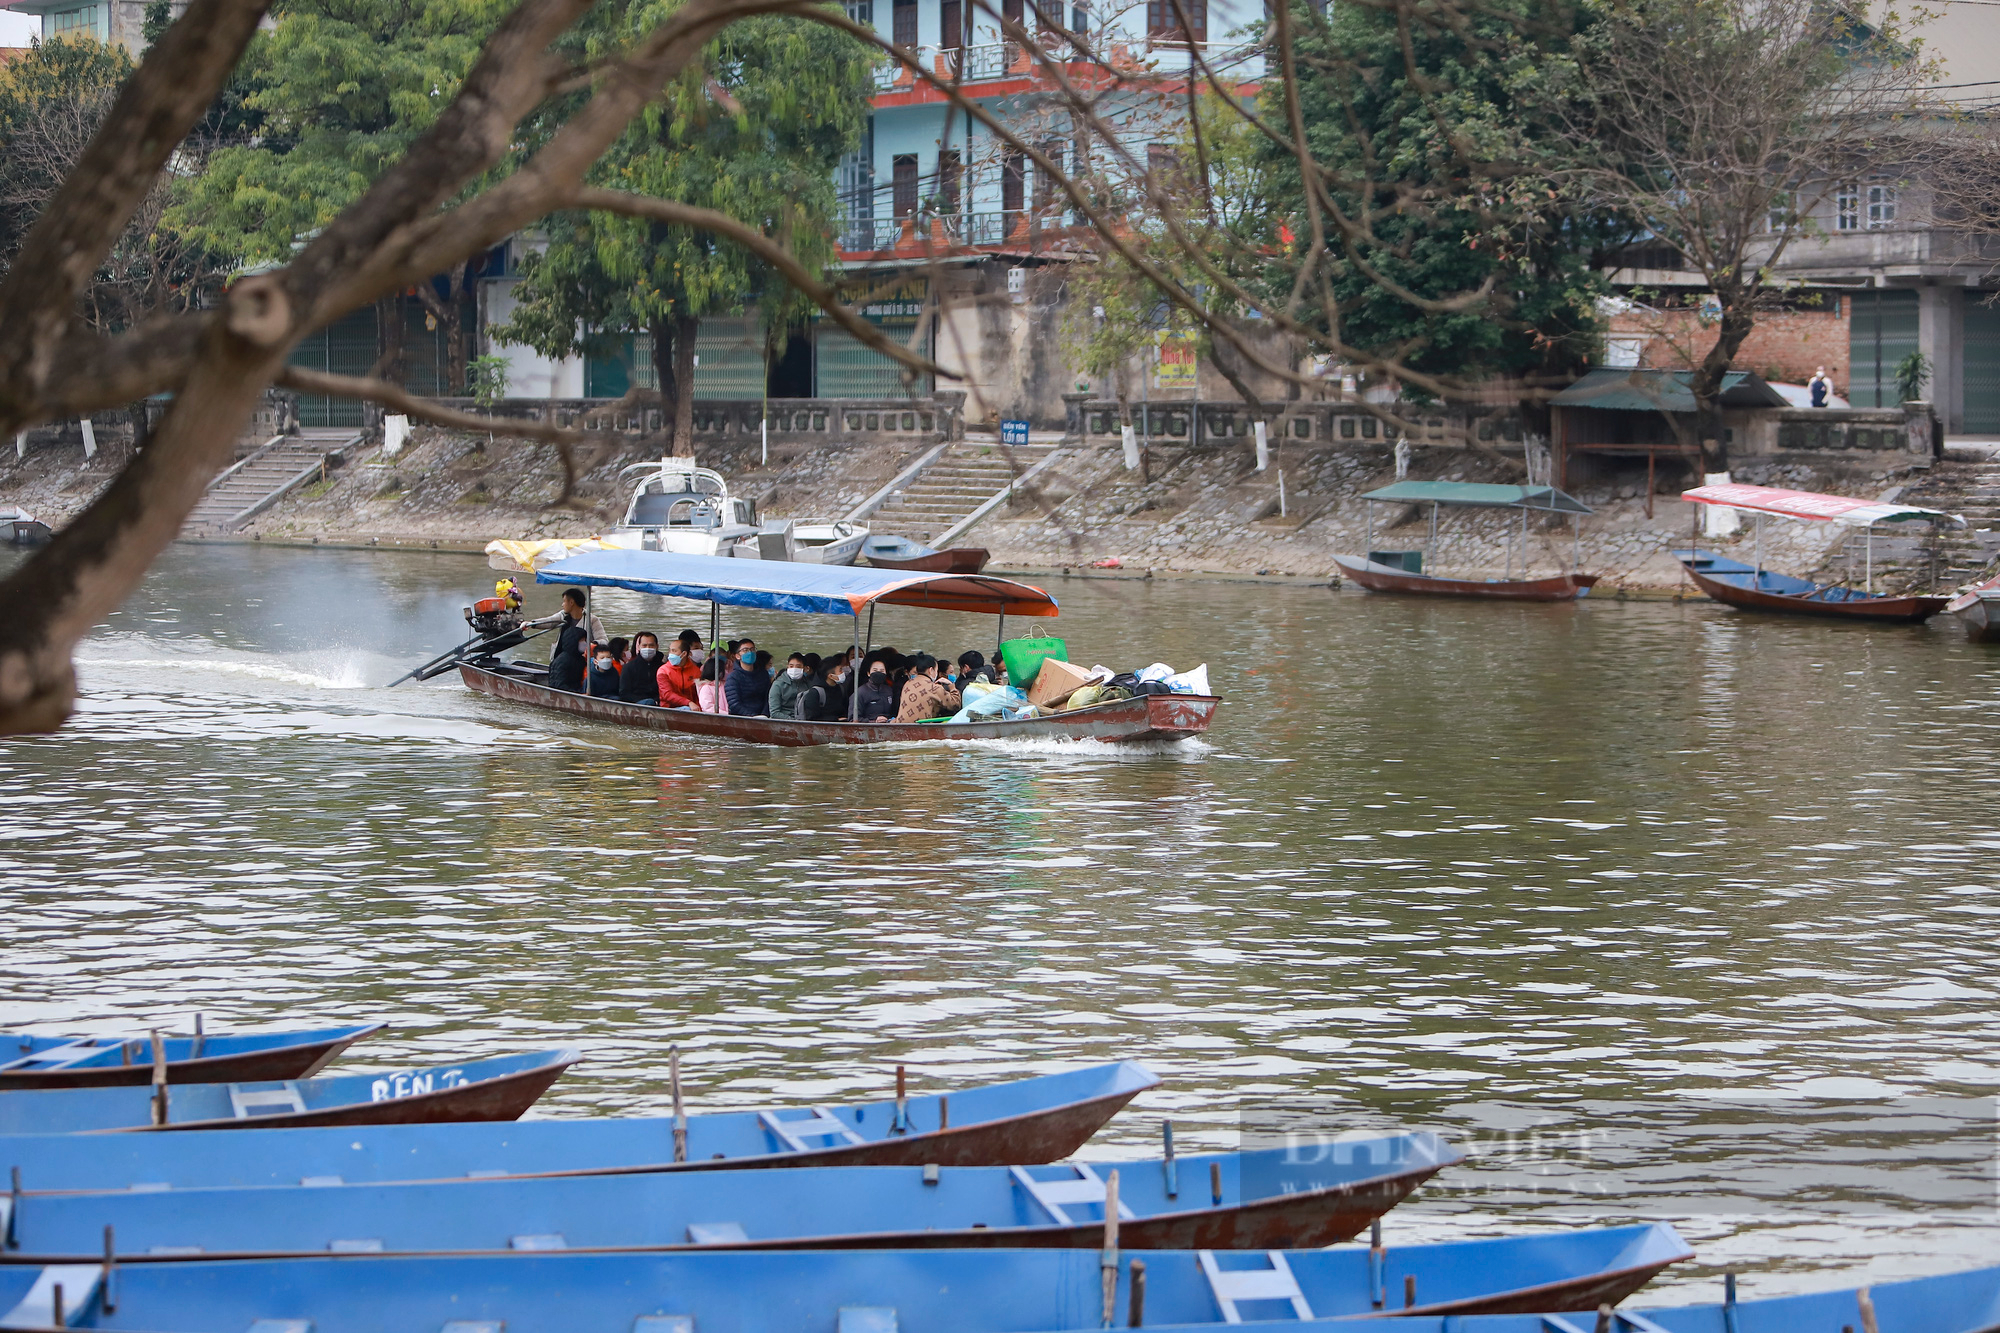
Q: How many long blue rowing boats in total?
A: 6